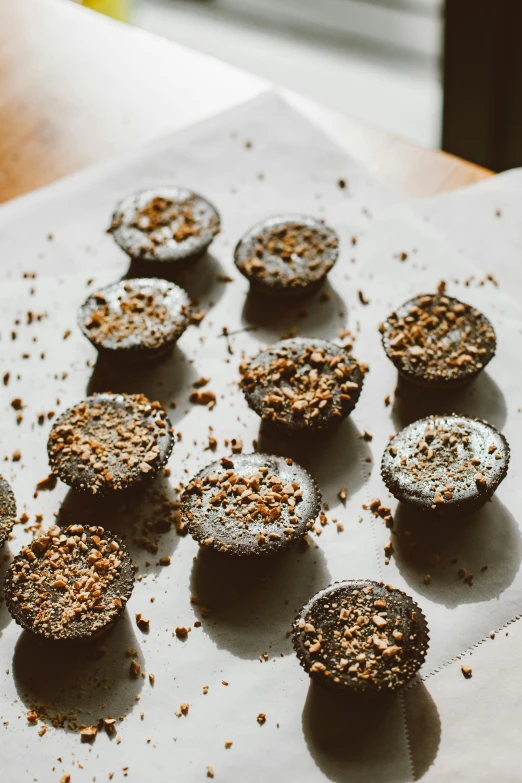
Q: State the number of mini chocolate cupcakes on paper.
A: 11